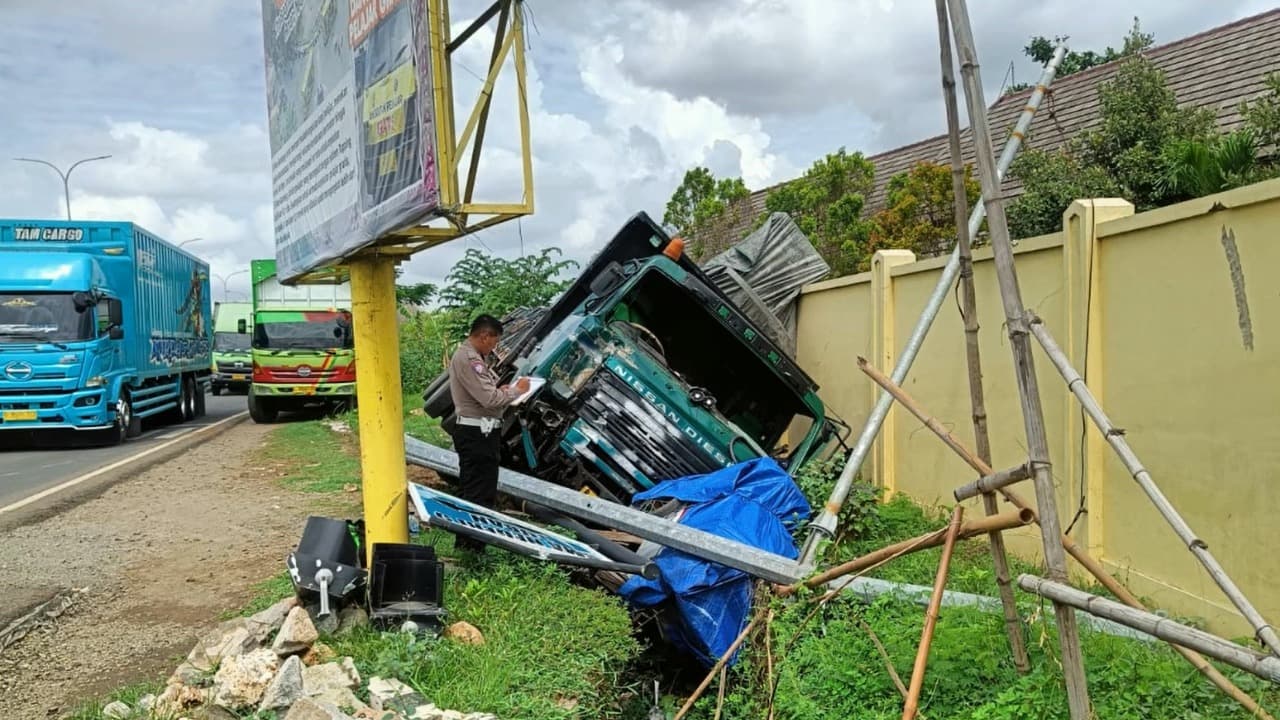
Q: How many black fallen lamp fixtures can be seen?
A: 2